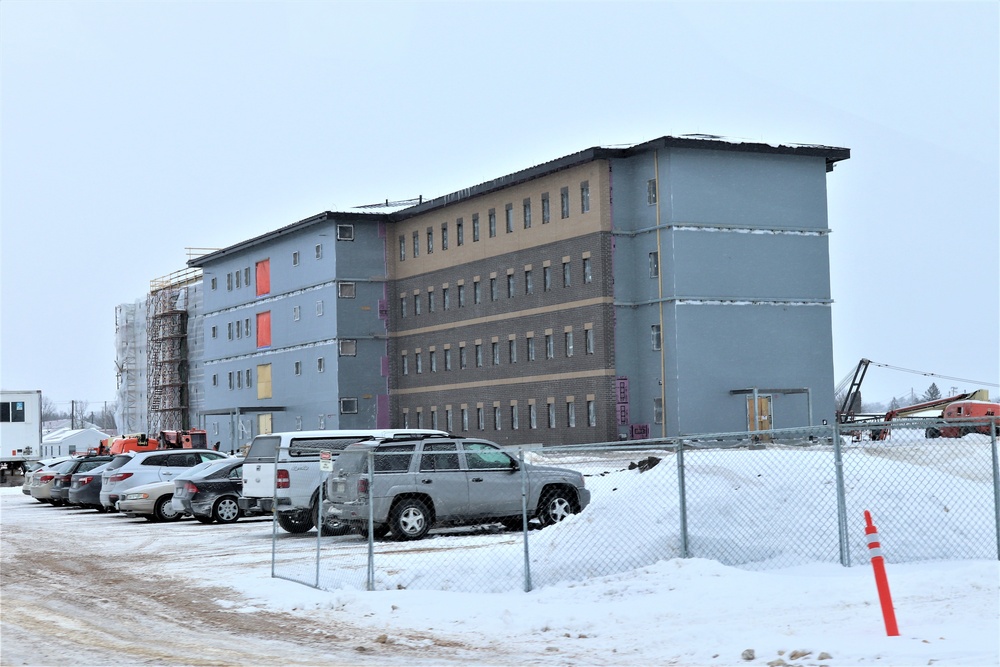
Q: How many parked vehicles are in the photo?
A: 9